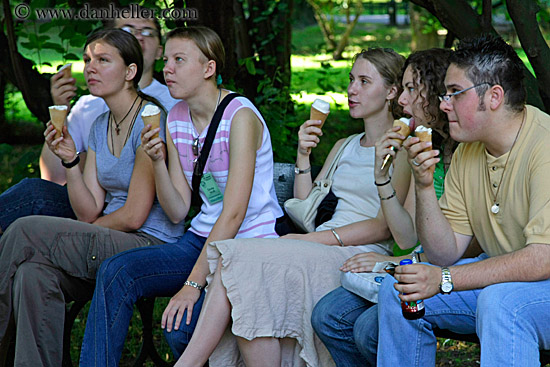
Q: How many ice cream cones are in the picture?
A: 6